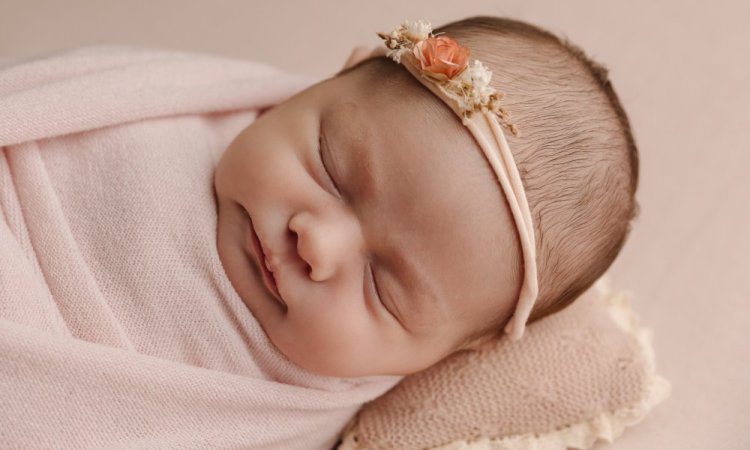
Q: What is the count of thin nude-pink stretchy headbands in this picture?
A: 1